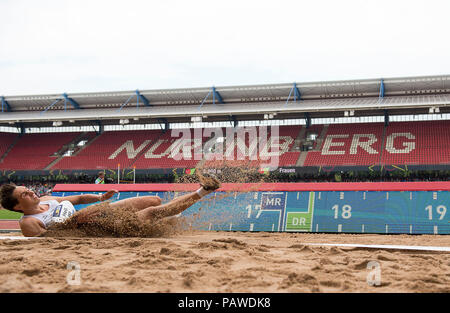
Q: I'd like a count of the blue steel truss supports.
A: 6